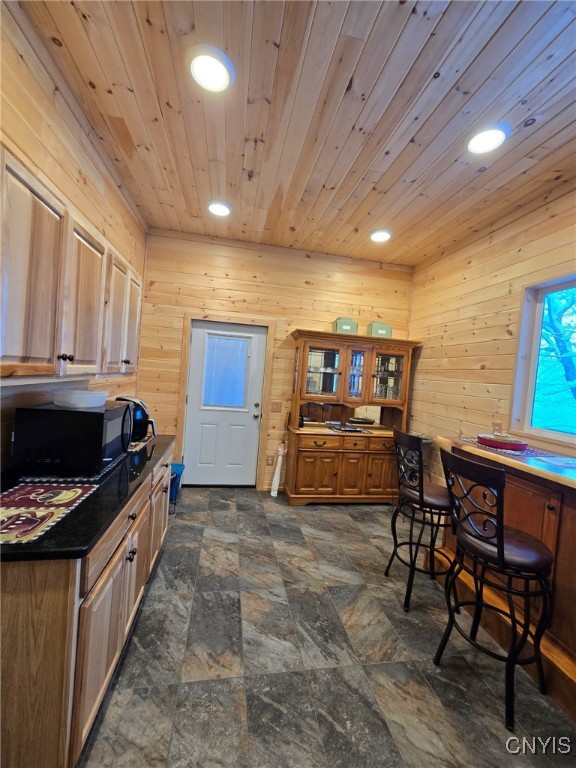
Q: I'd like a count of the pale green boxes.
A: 2